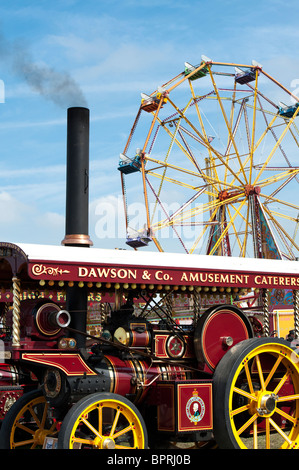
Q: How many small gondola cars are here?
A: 6